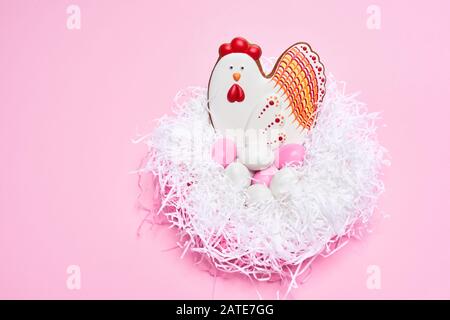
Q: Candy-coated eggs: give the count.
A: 7